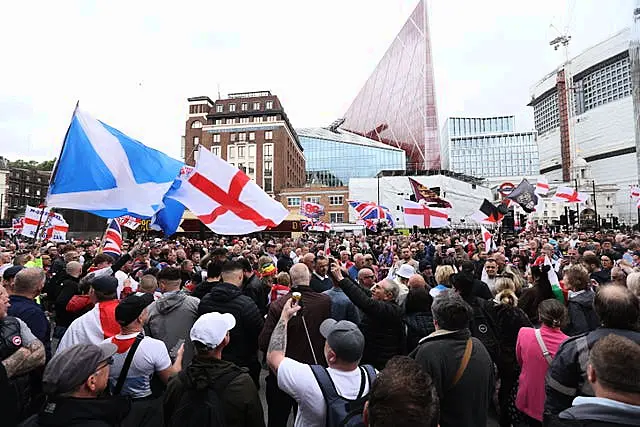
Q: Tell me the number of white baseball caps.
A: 1